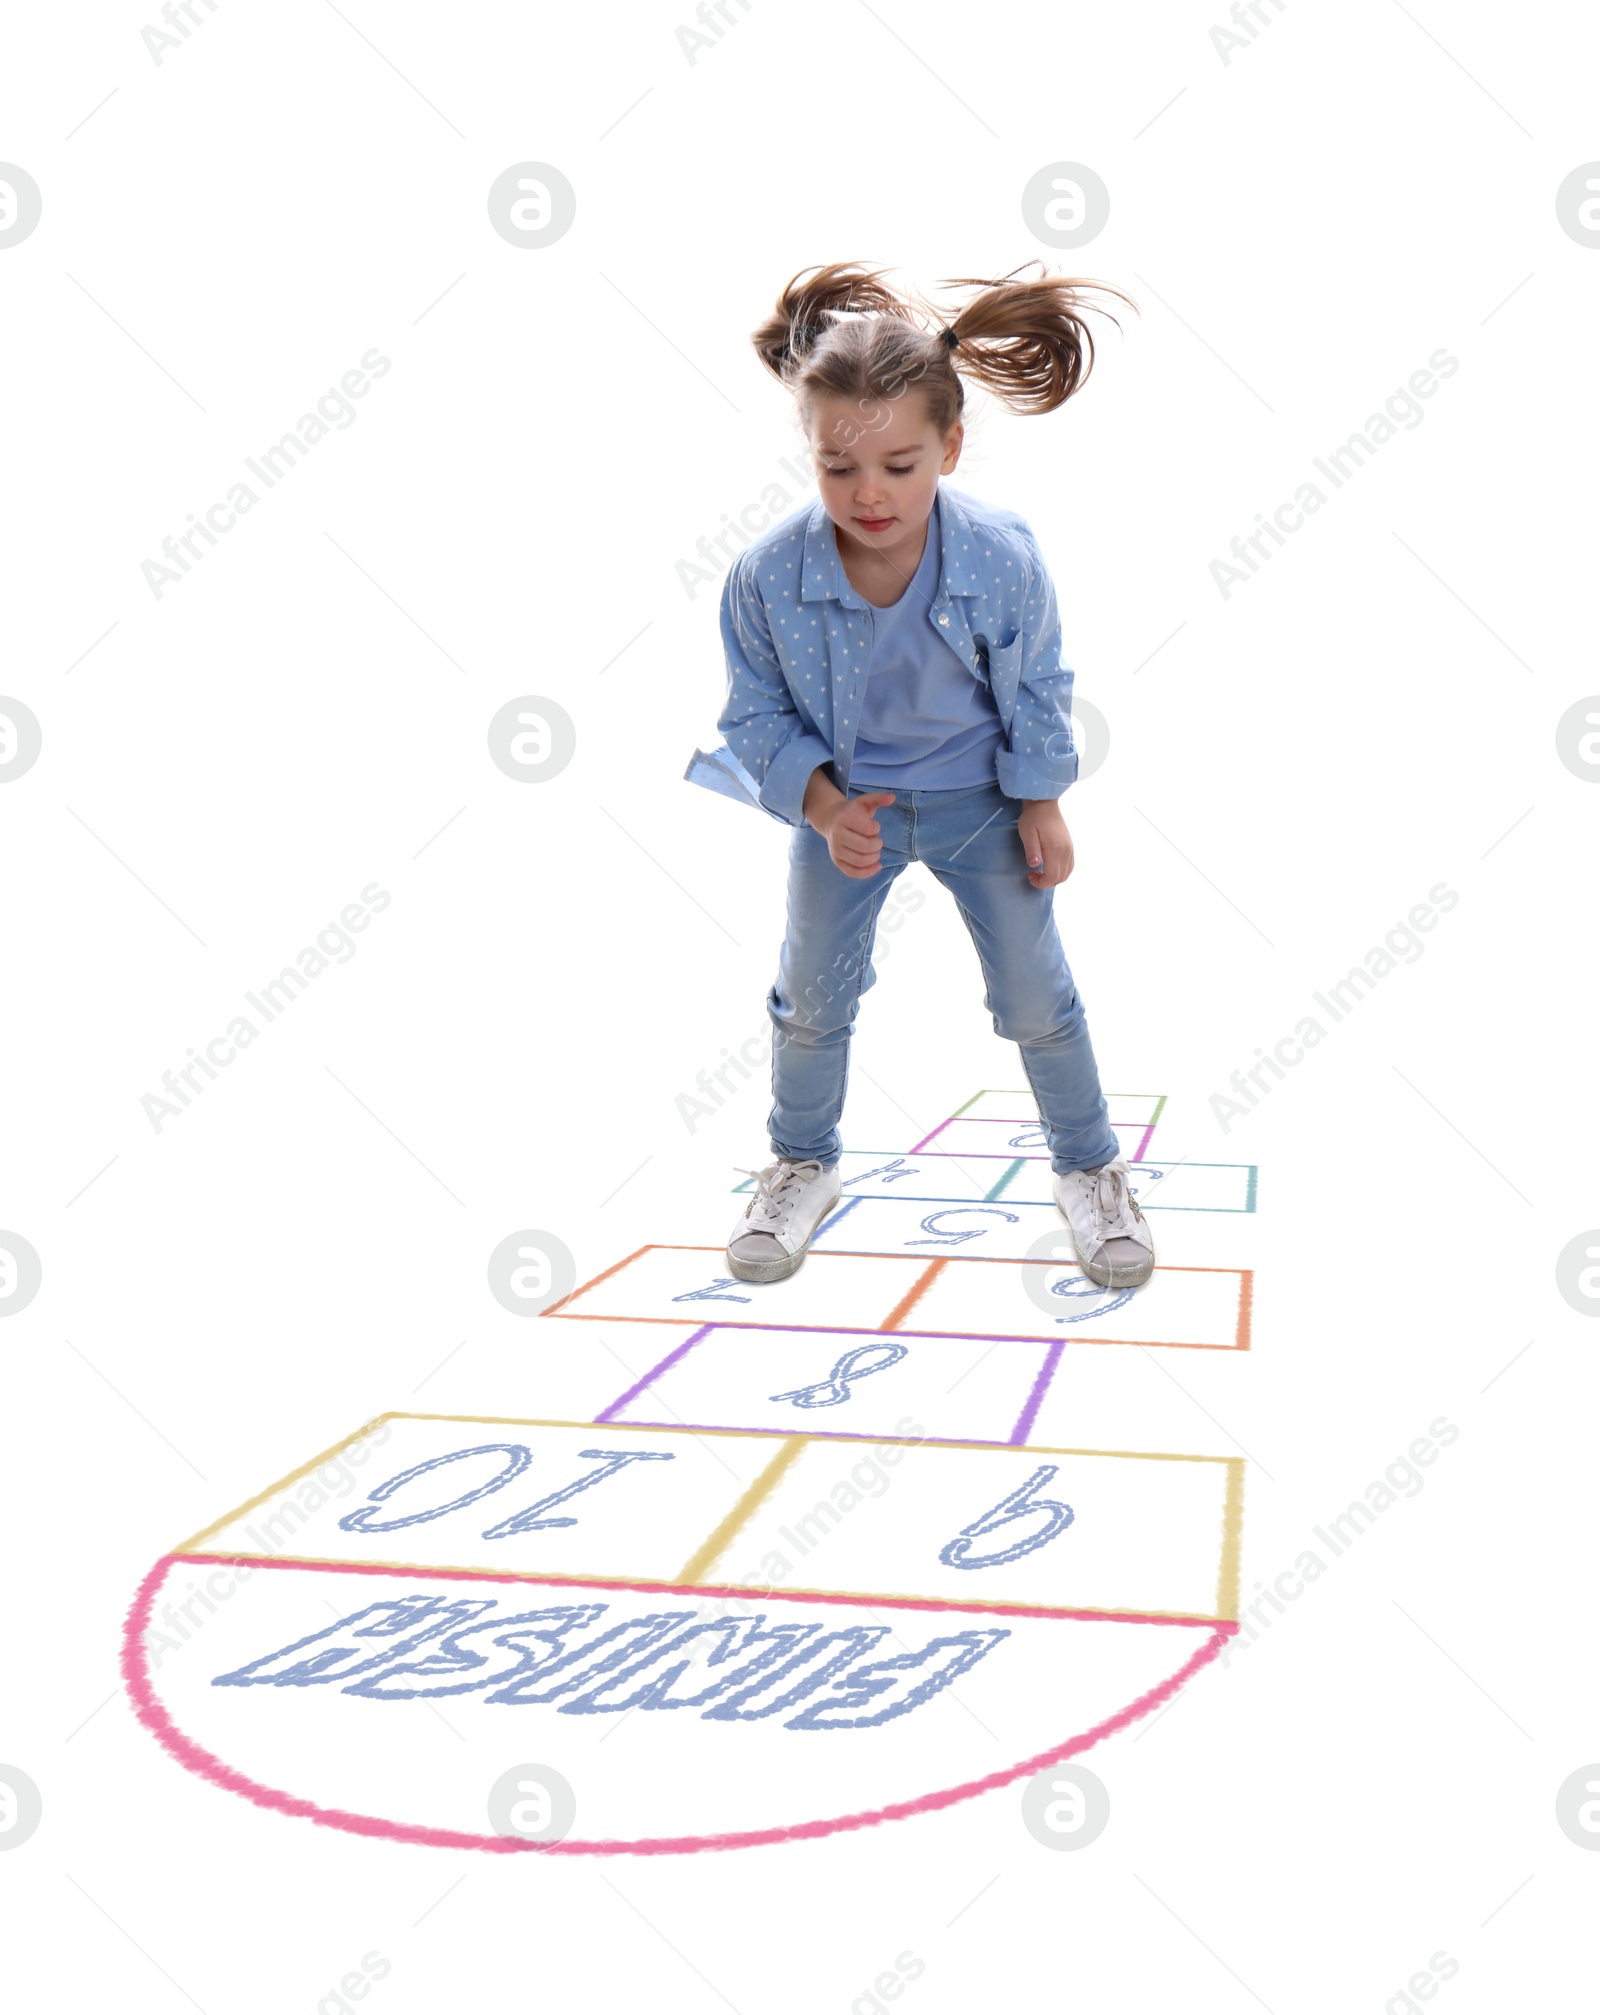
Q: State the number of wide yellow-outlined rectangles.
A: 2